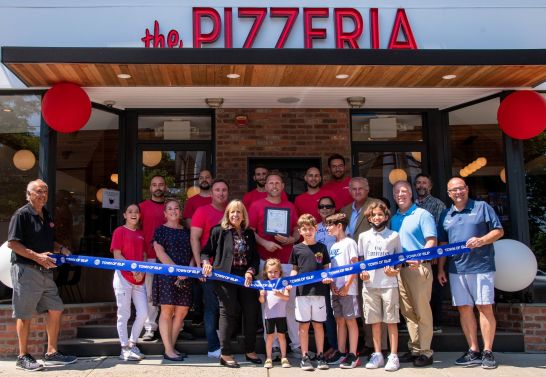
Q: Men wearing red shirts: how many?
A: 7